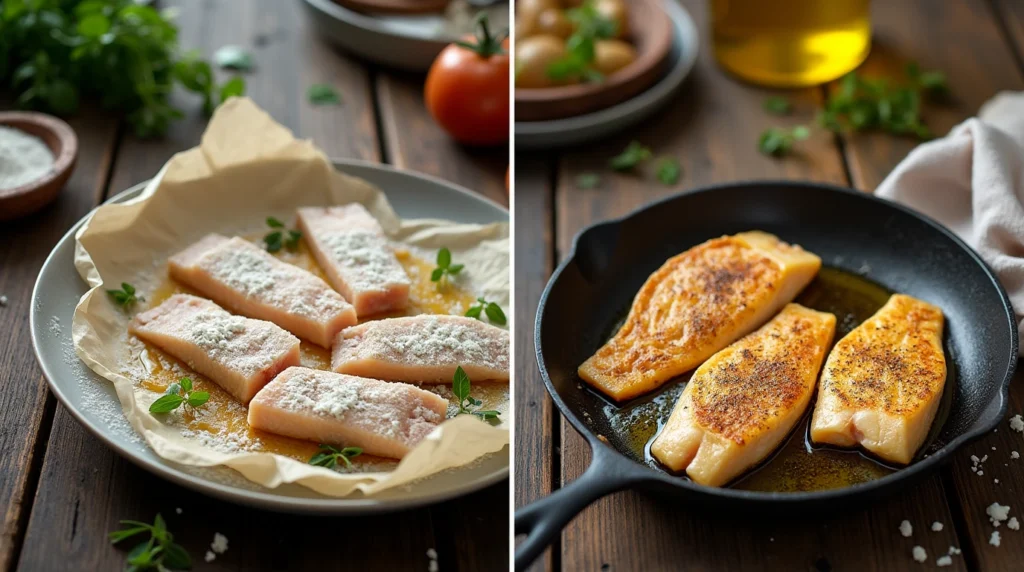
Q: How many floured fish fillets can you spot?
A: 5